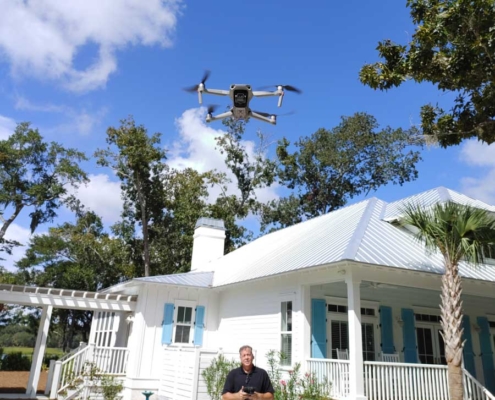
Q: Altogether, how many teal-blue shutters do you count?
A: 7